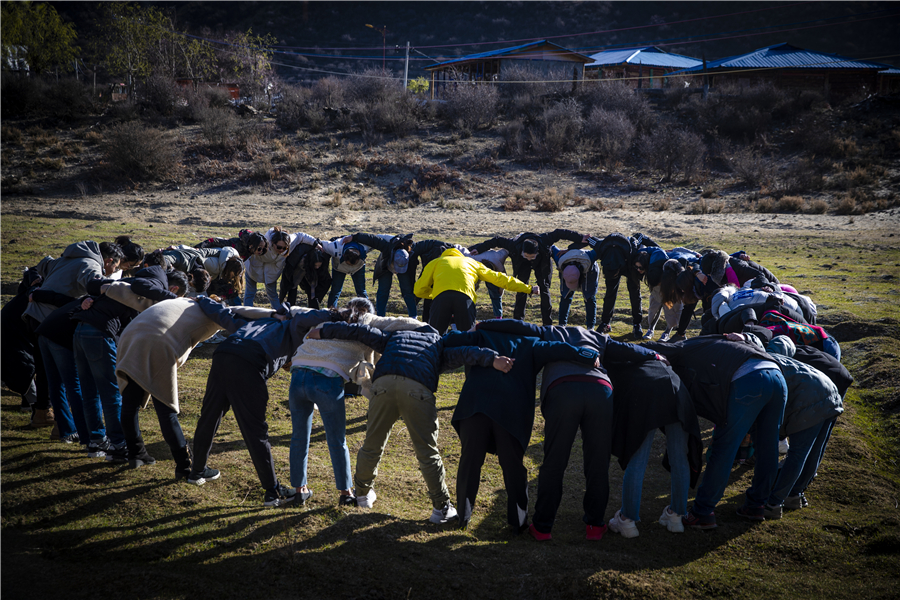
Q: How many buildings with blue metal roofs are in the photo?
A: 3